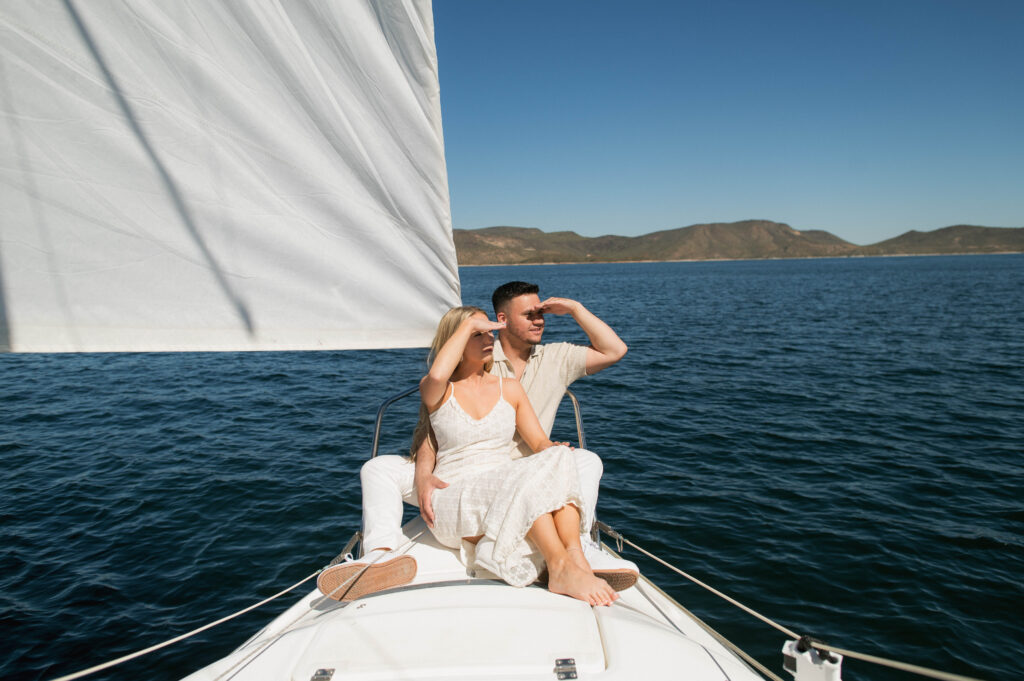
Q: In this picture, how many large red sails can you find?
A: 0